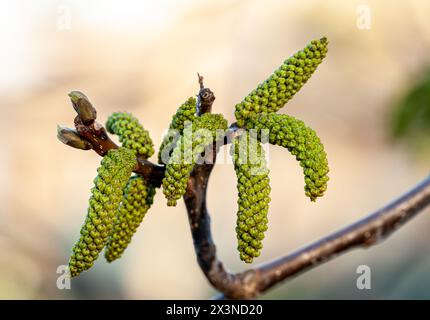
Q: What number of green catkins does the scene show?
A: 8